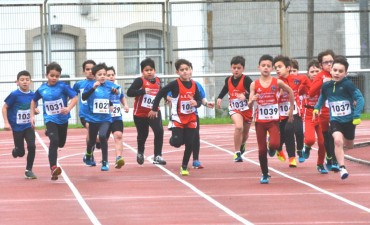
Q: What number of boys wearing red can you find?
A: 8